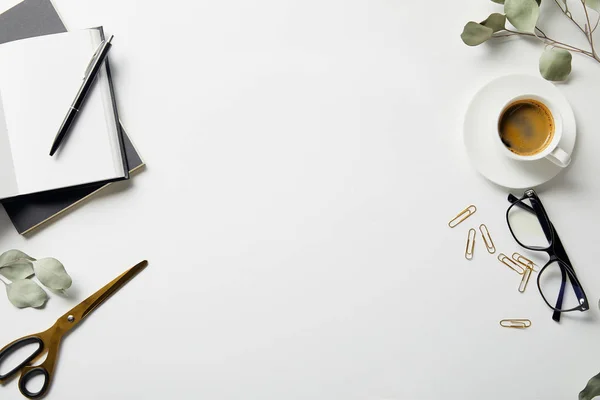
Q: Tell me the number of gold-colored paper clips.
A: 7